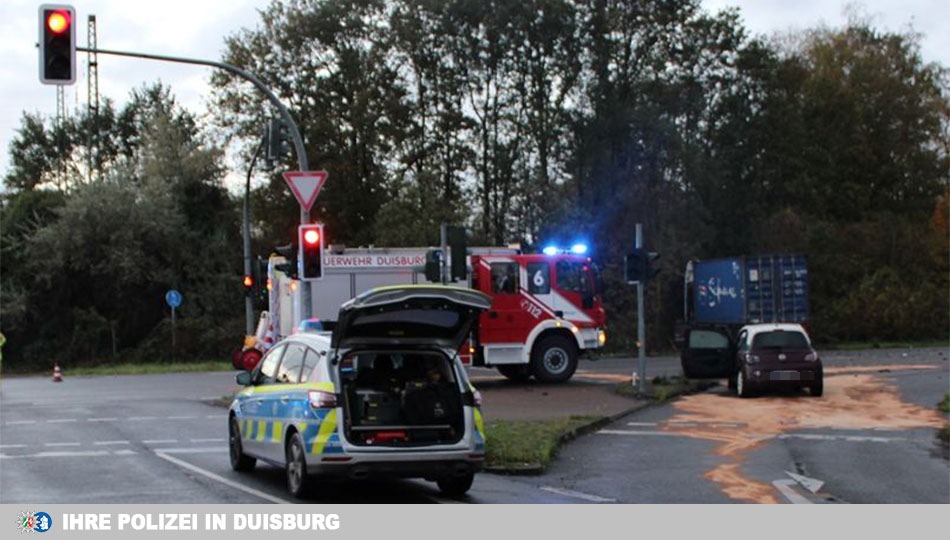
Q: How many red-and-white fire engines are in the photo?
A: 1